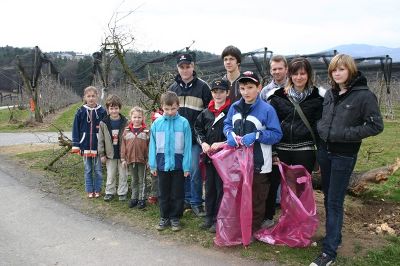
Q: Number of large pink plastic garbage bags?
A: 2